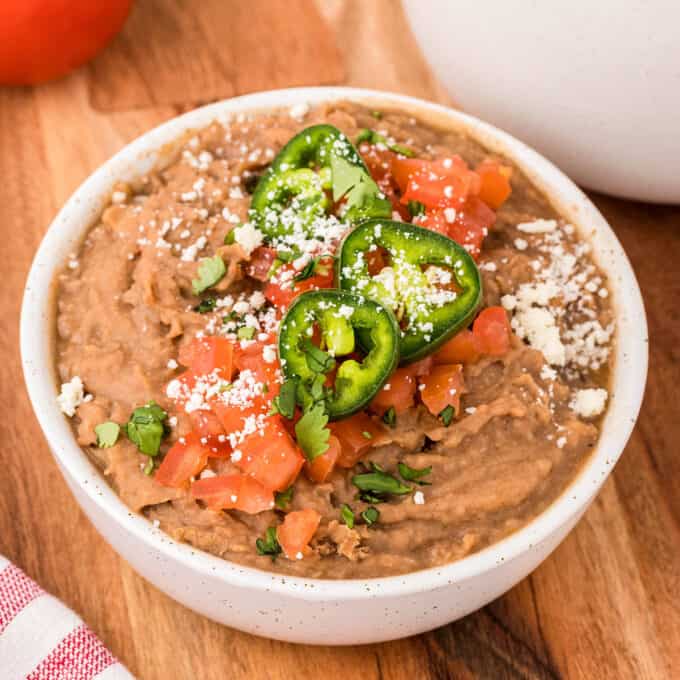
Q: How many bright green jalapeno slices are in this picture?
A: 3